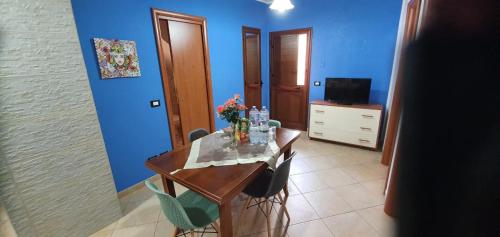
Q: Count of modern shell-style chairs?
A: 4